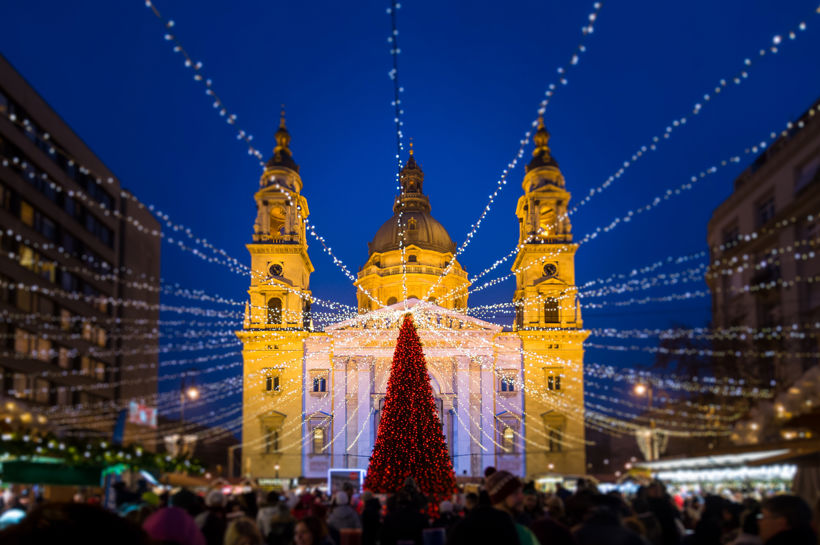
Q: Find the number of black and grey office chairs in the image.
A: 0